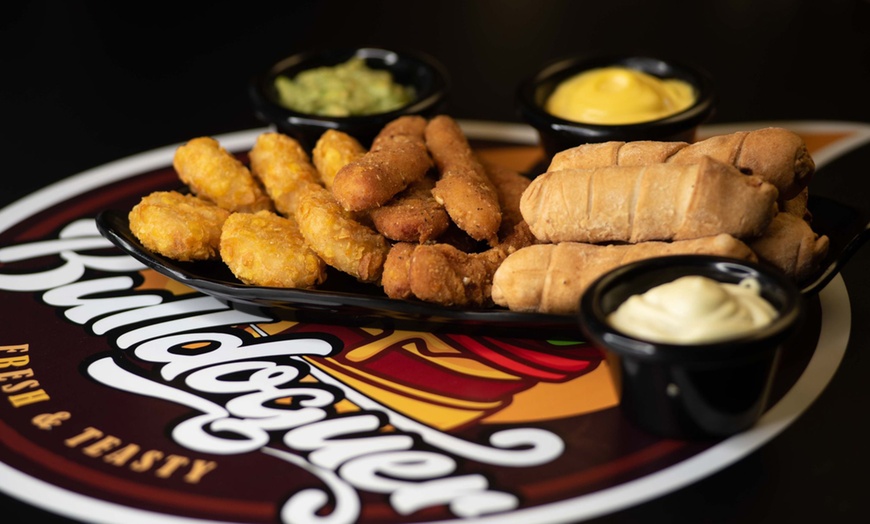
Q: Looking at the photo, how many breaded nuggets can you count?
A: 6